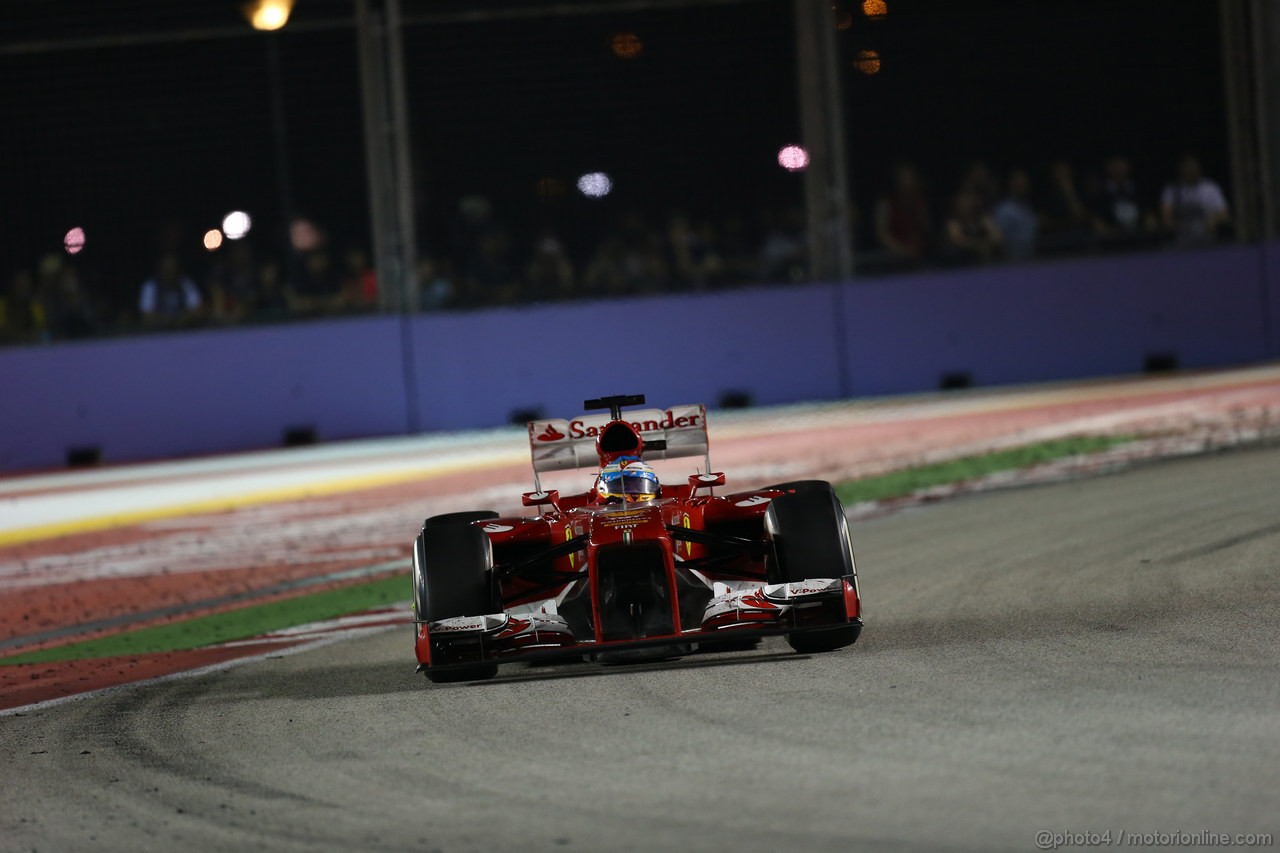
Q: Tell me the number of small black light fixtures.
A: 6